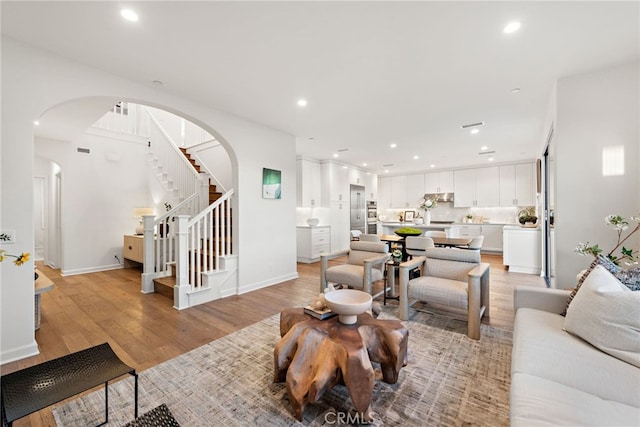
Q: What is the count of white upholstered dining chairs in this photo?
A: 5